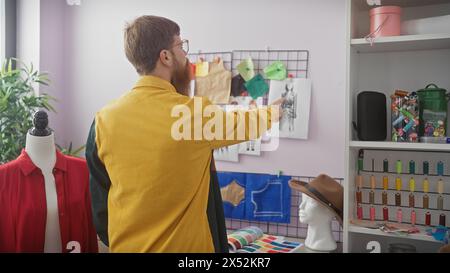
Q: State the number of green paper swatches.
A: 3